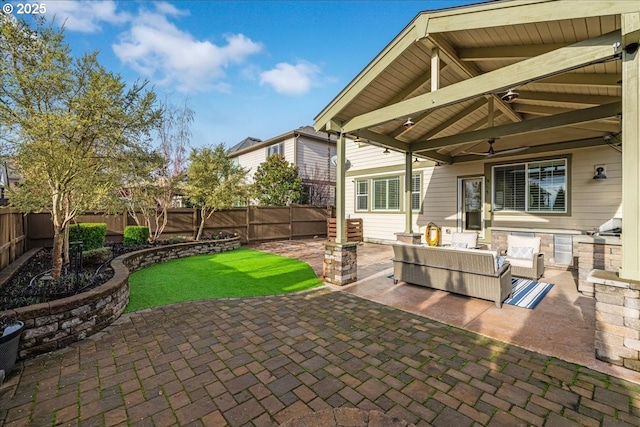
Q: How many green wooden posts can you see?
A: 3